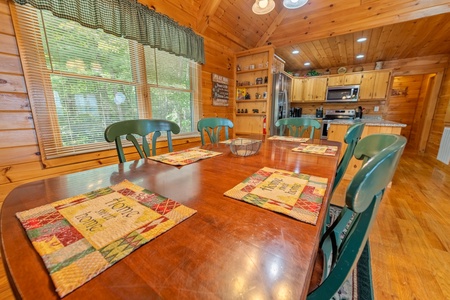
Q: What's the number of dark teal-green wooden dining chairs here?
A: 5